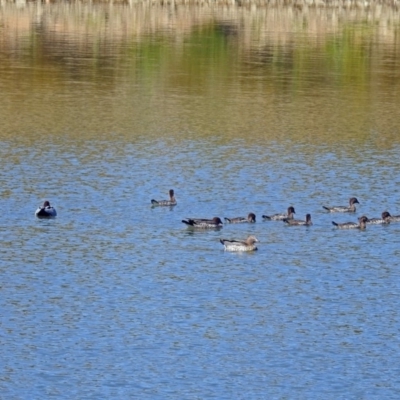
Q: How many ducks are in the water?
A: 11